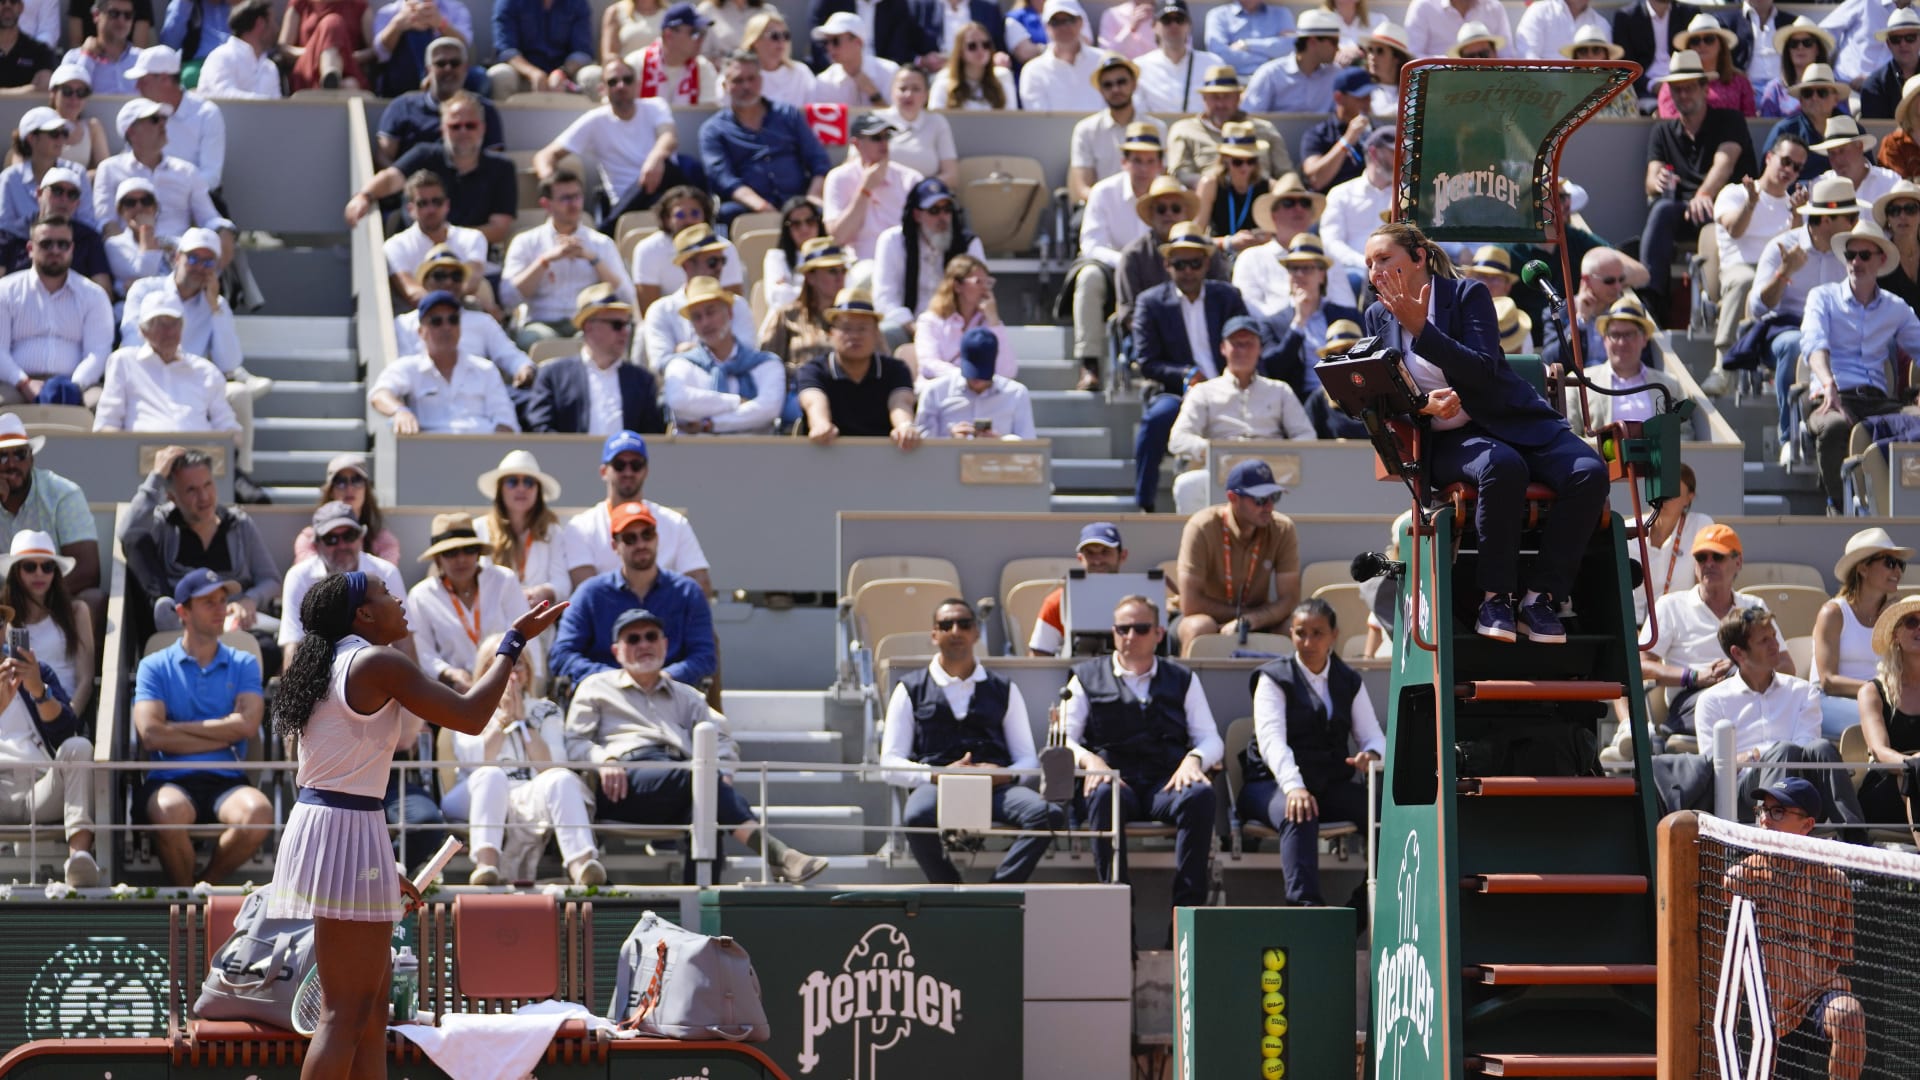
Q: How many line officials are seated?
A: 3